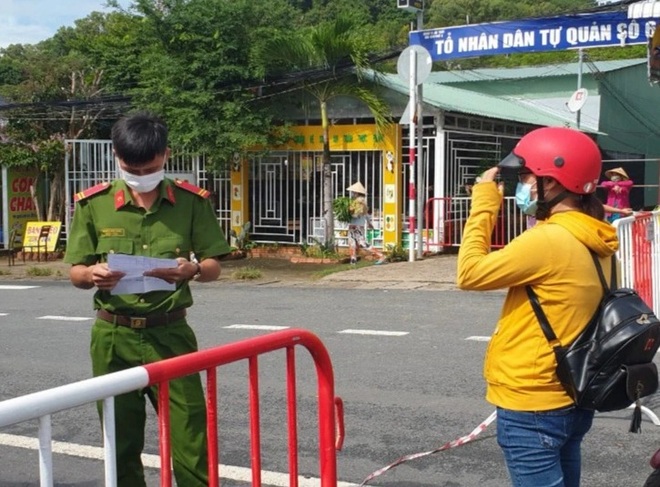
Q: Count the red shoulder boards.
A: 2